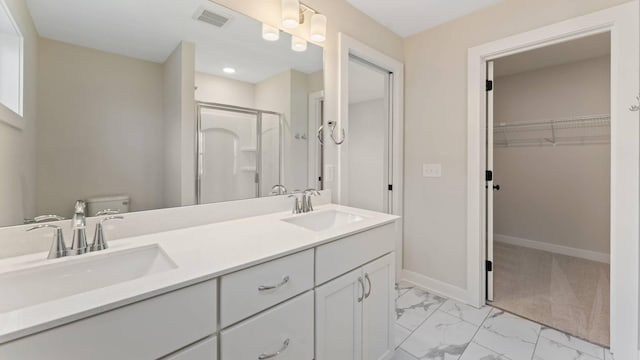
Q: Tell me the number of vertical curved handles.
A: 2